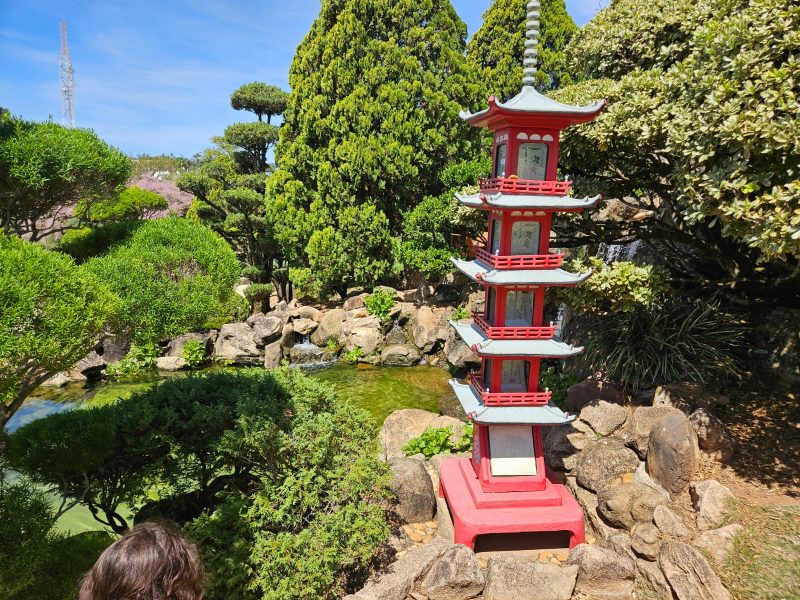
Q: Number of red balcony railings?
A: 4